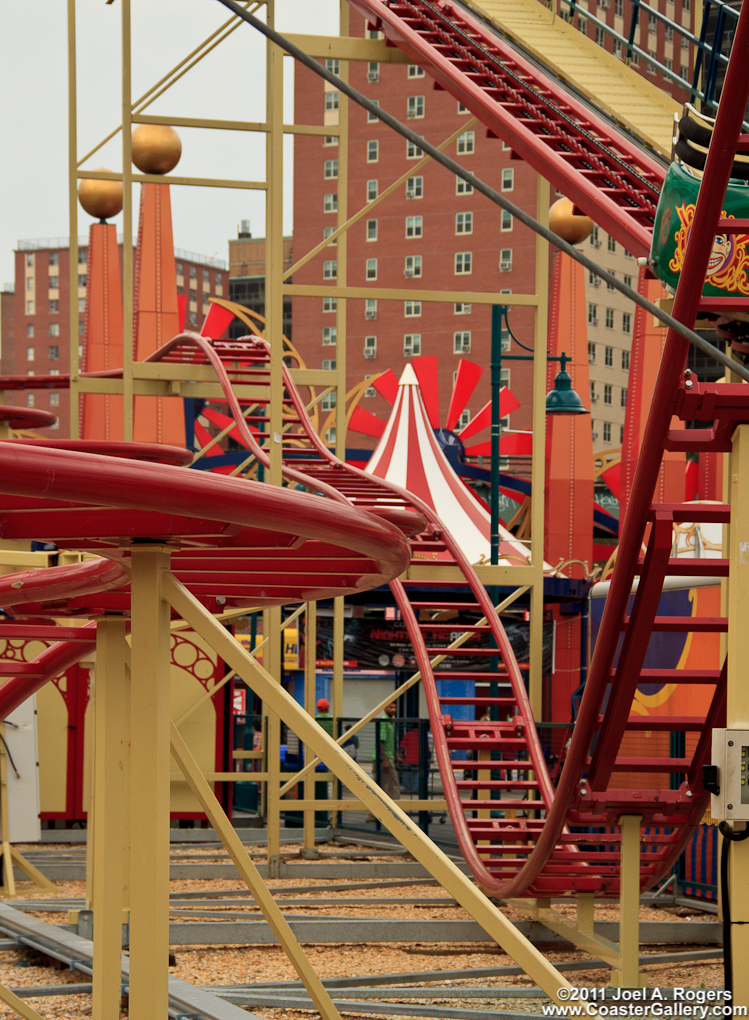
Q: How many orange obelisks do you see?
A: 4